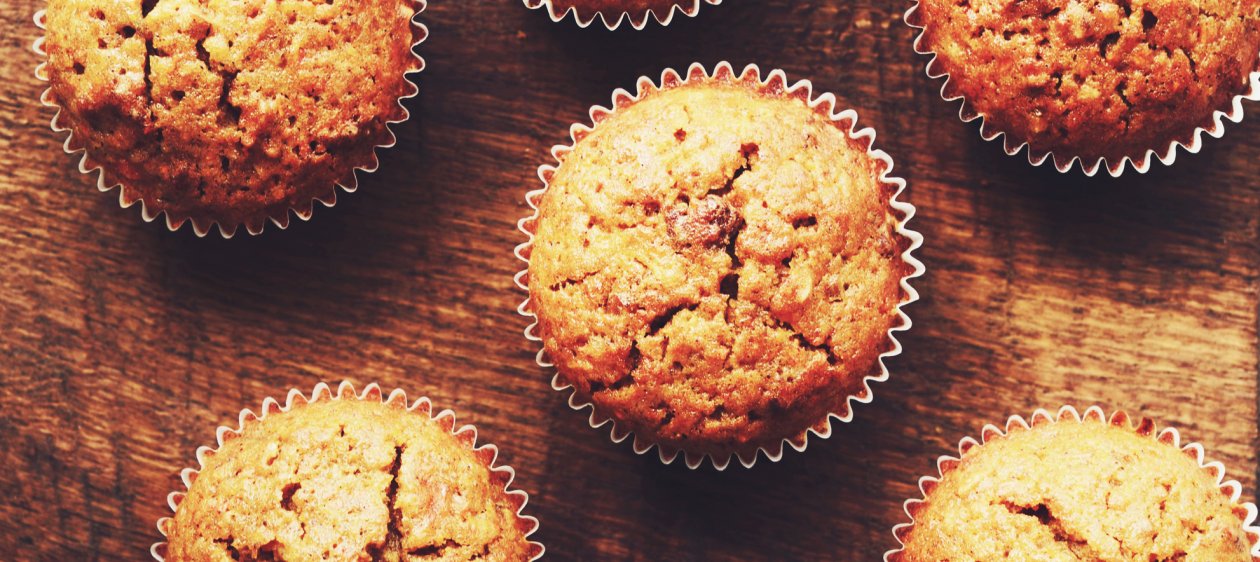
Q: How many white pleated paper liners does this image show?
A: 6